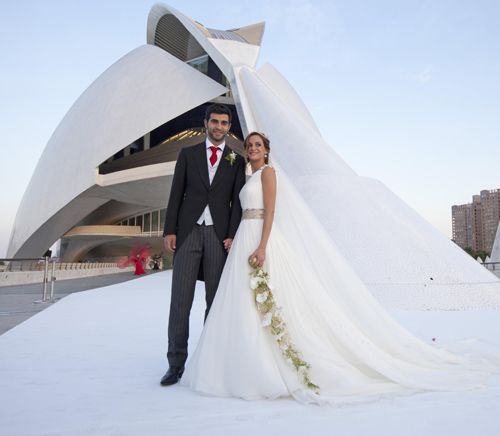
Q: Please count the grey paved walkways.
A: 1